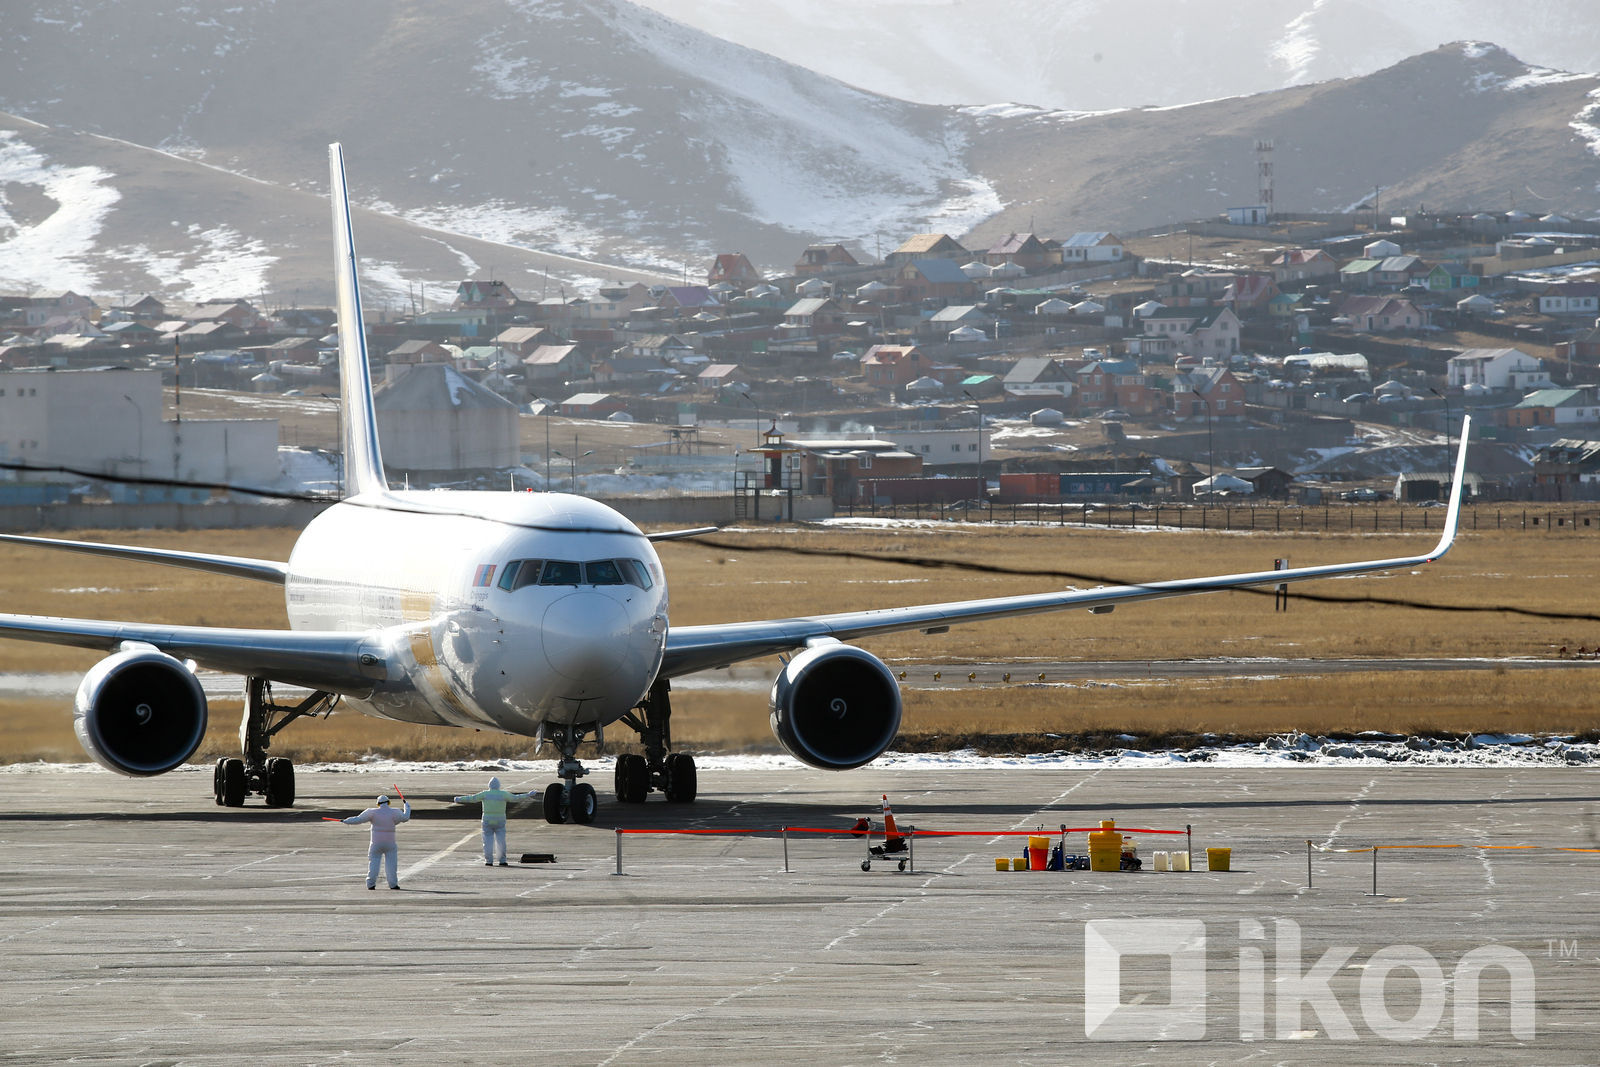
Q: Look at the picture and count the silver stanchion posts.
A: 7